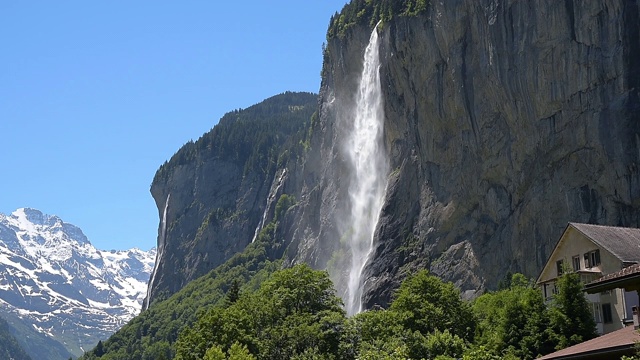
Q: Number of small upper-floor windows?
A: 3